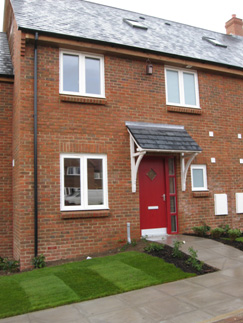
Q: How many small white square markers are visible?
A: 4